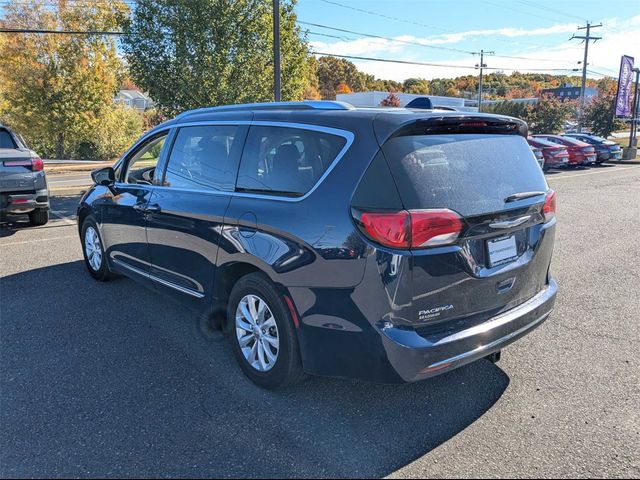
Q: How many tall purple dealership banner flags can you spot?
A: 1